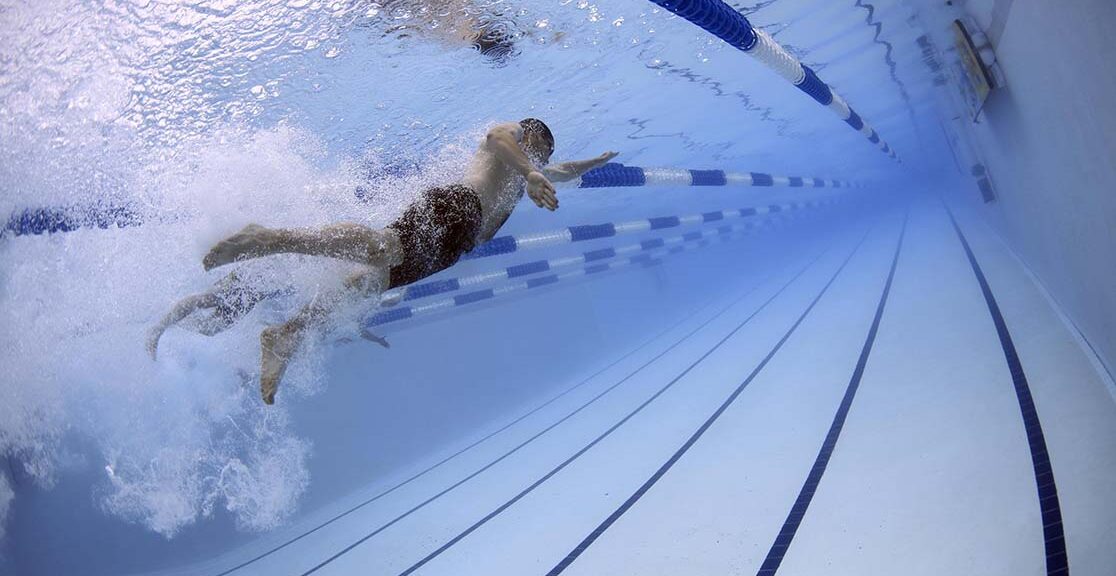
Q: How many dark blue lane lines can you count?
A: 6